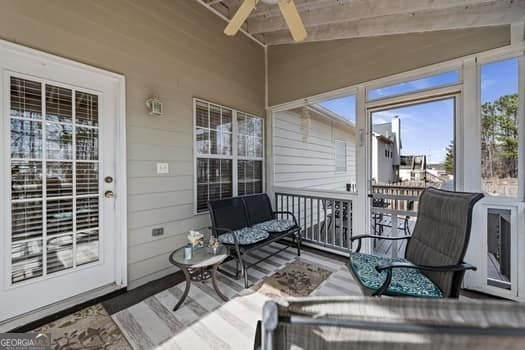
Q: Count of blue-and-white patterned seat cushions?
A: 3